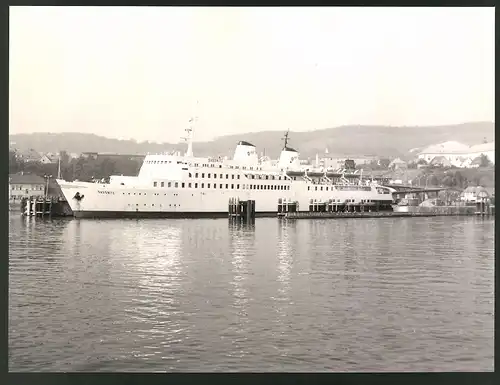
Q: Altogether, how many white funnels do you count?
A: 2